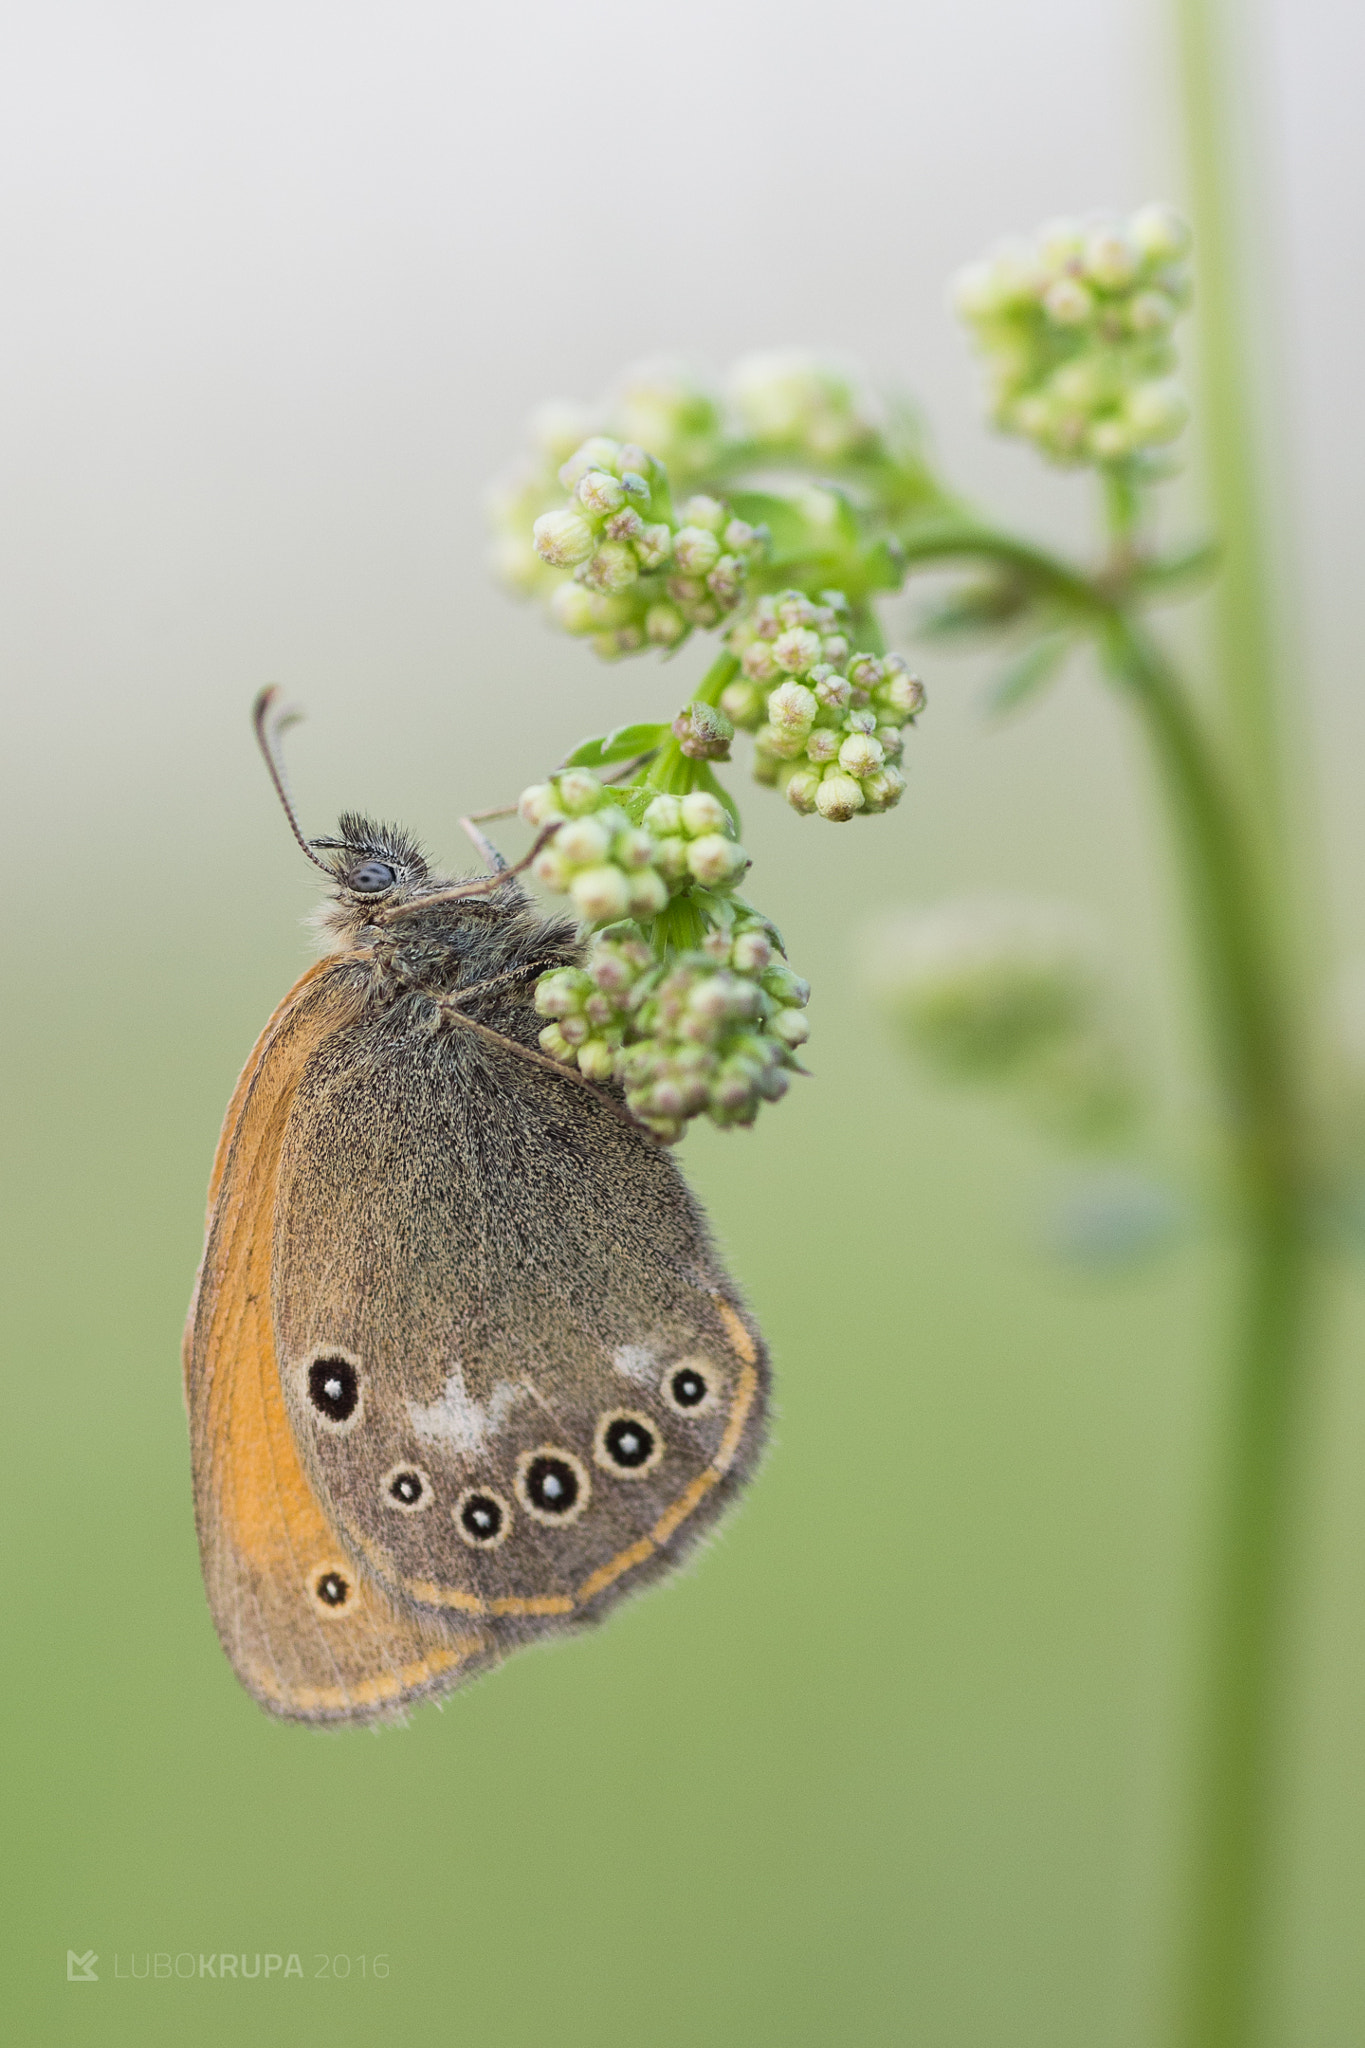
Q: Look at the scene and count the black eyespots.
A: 7